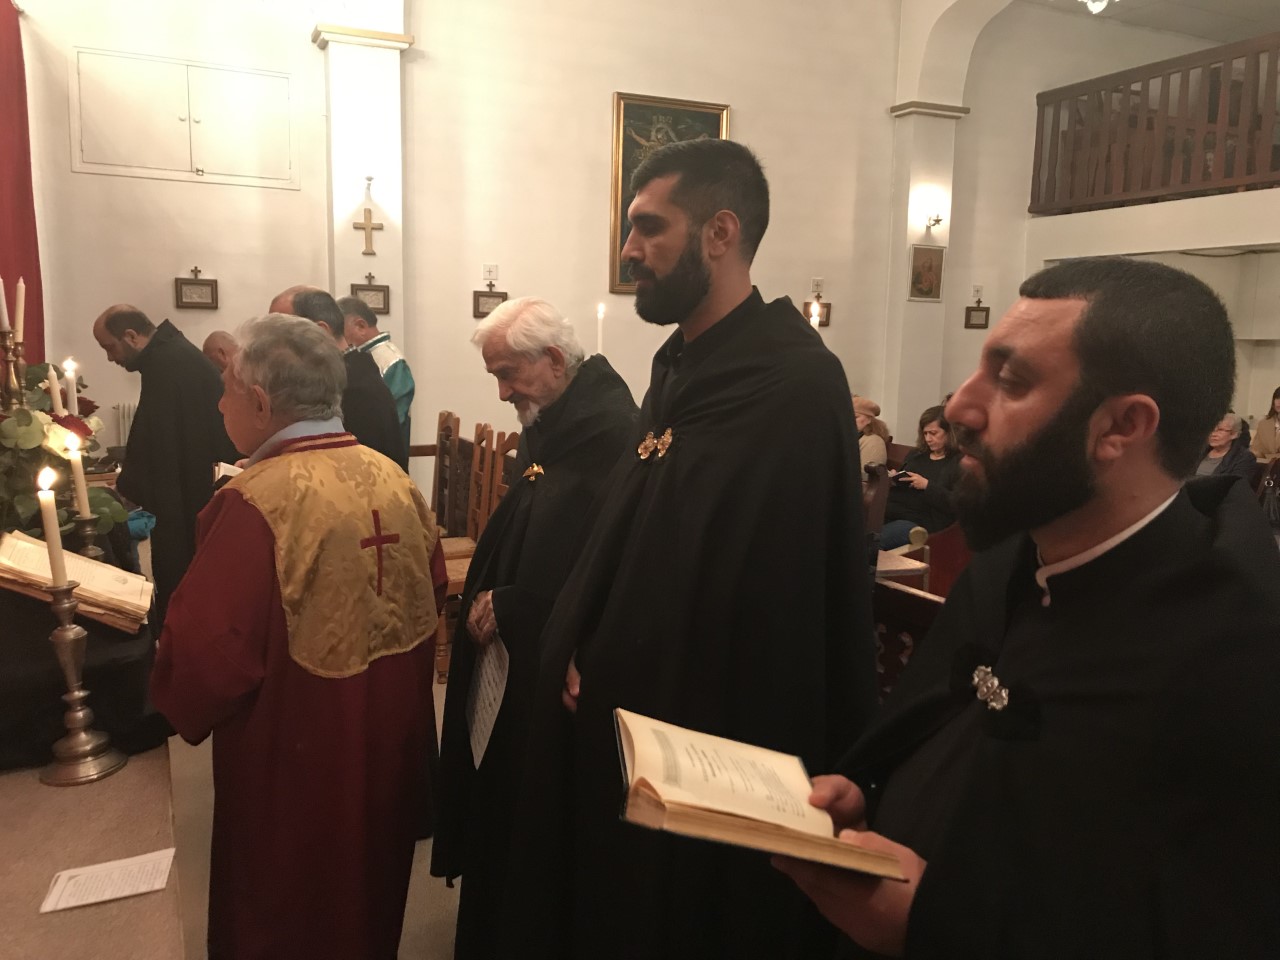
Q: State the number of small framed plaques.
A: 5